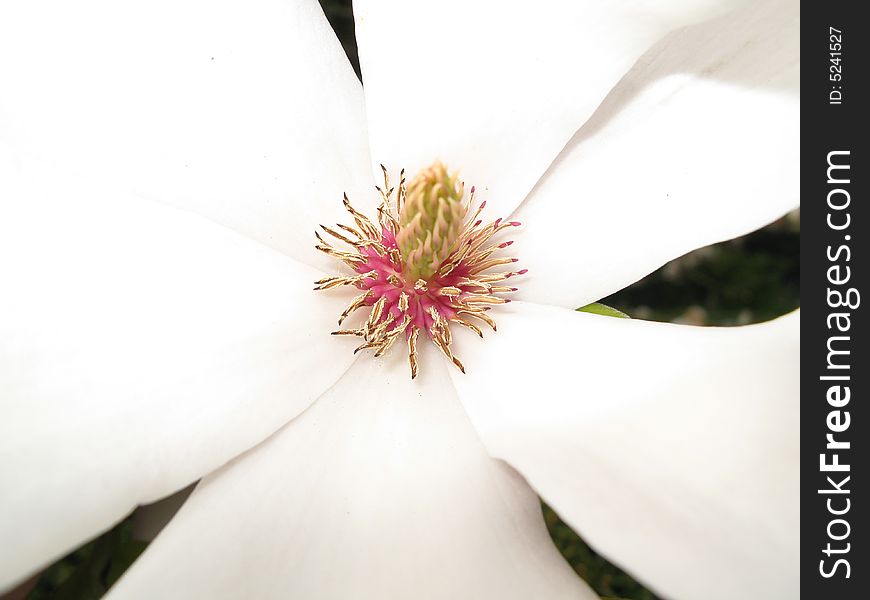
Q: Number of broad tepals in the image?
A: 6